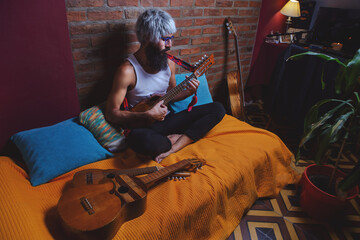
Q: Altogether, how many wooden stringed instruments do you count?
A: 4